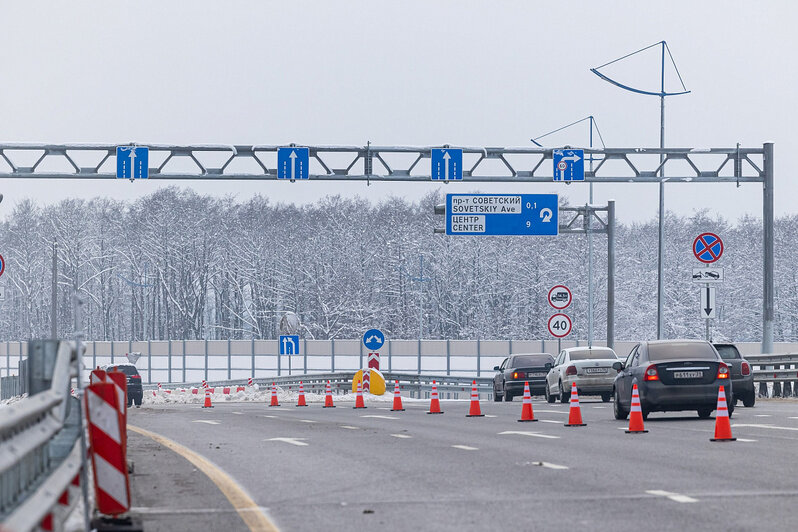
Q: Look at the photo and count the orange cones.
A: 12